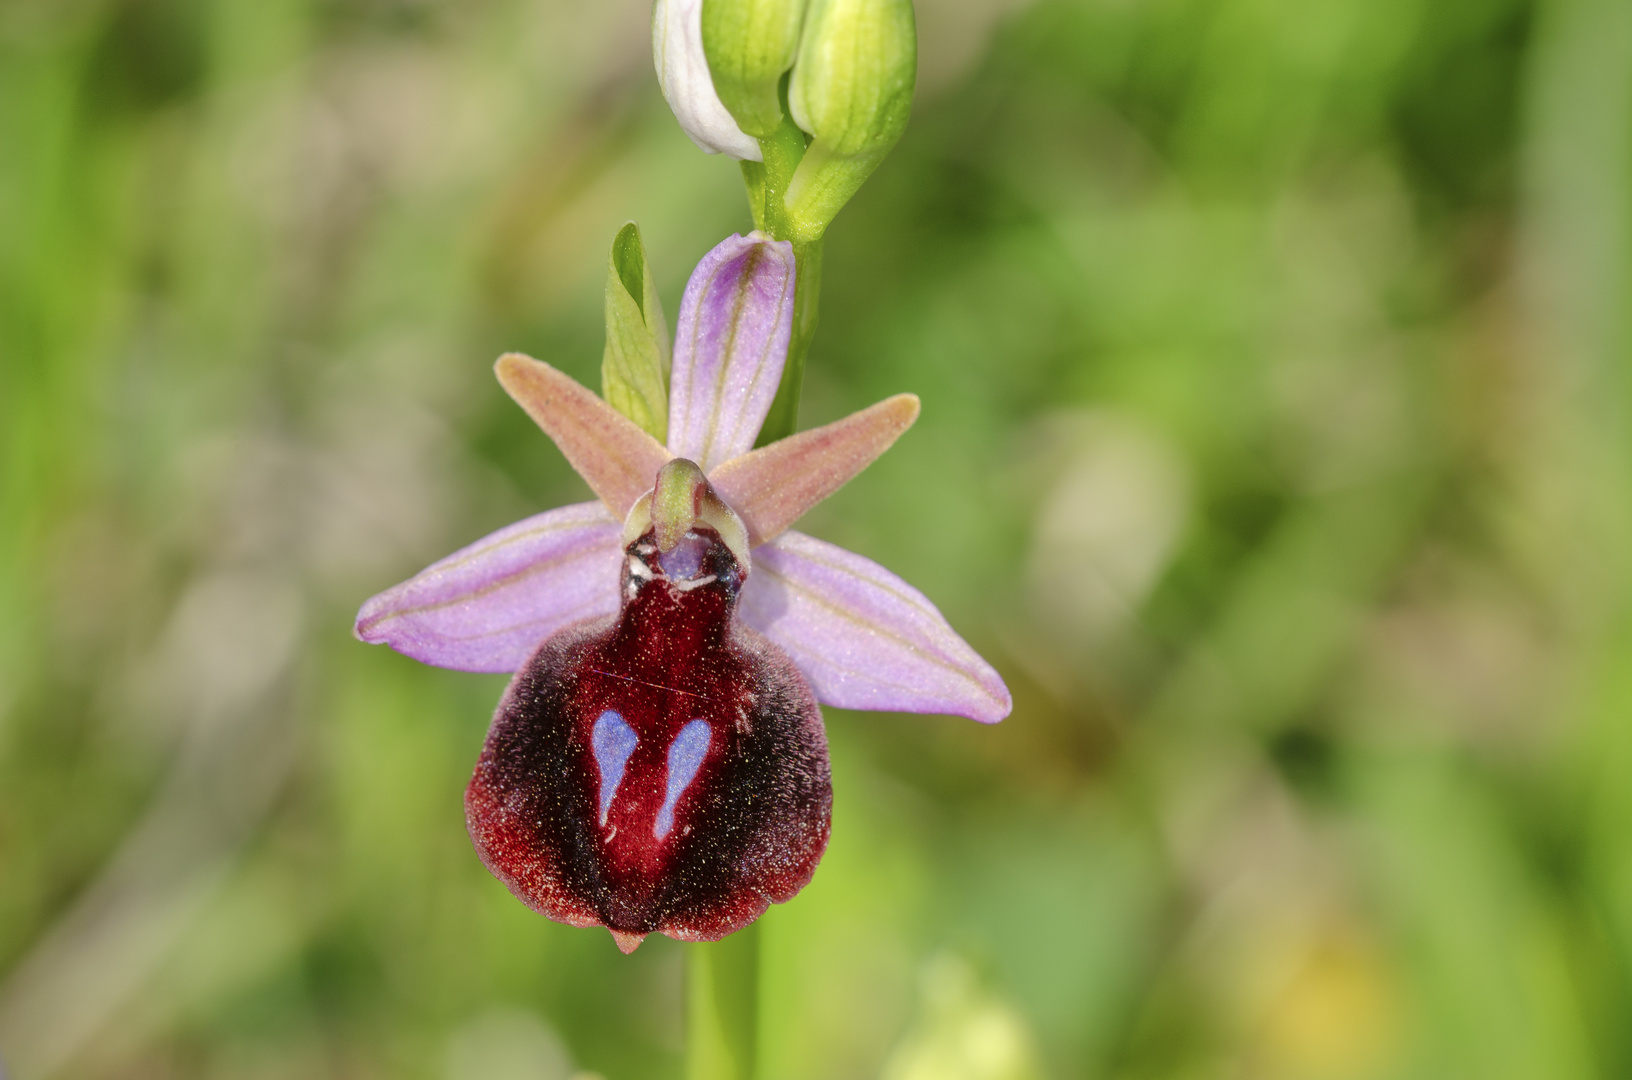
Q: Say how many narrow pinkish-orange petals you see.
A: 2